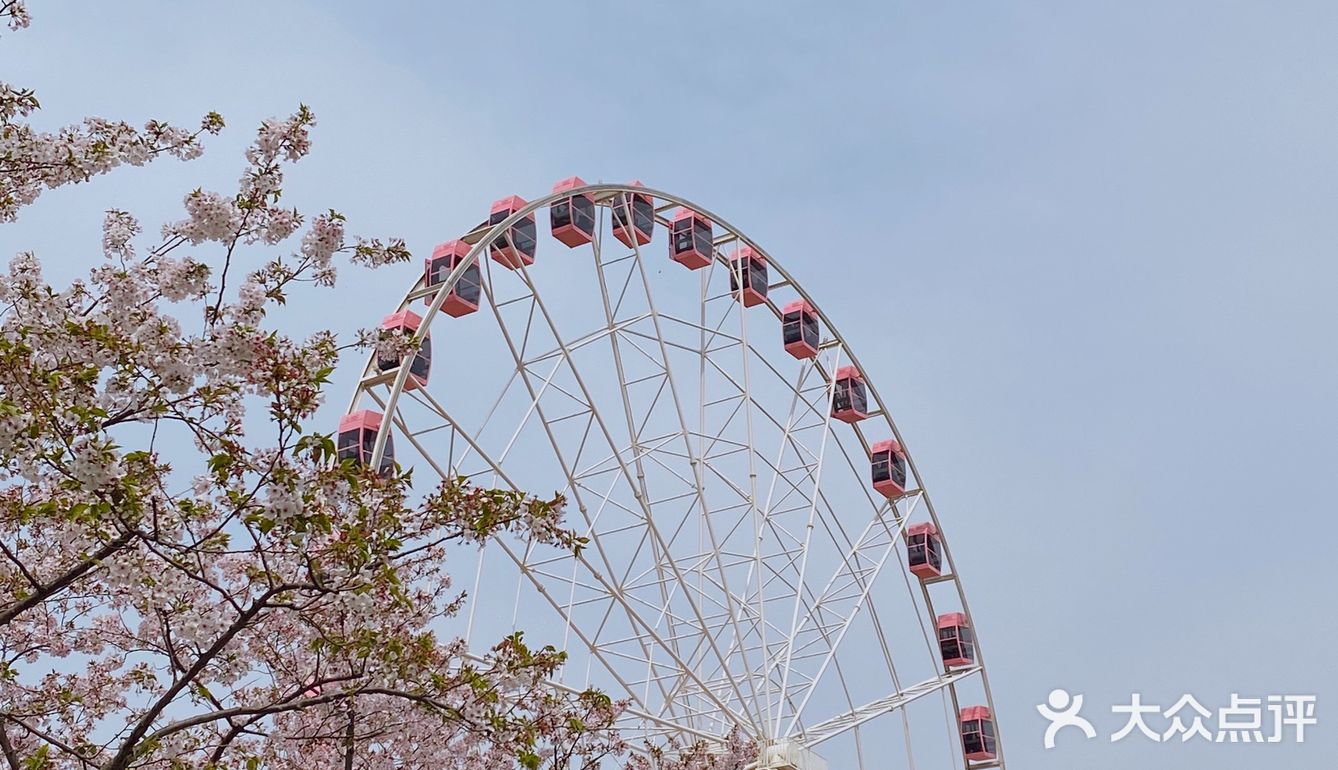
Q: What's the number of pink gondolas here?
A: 14